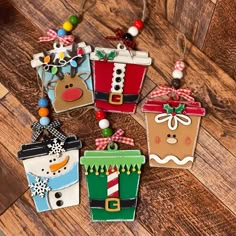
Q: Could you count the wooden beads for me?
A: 15